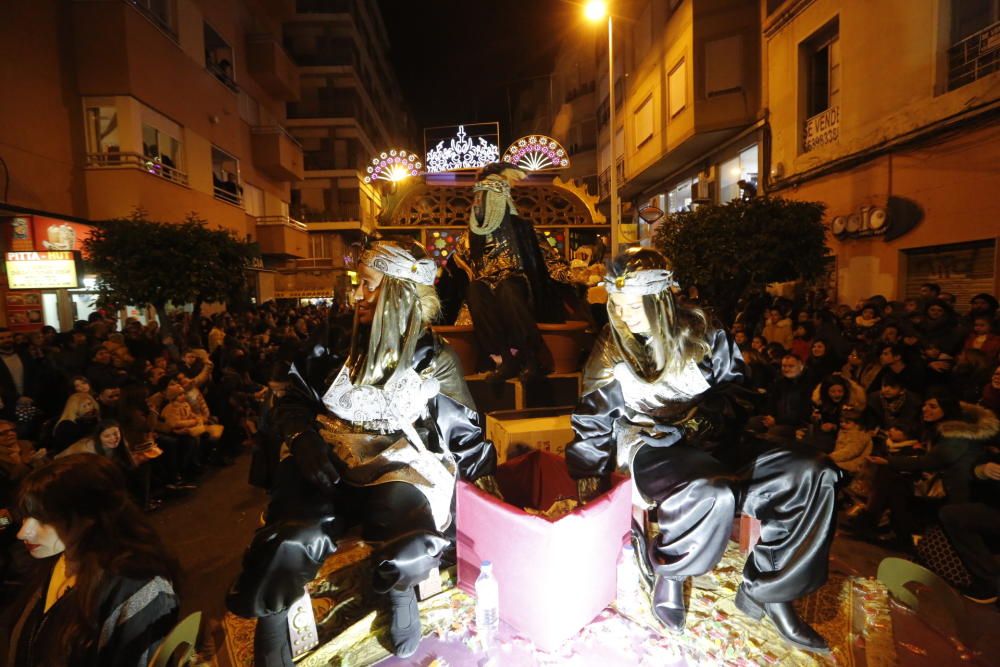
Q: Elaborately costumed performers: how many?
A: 3